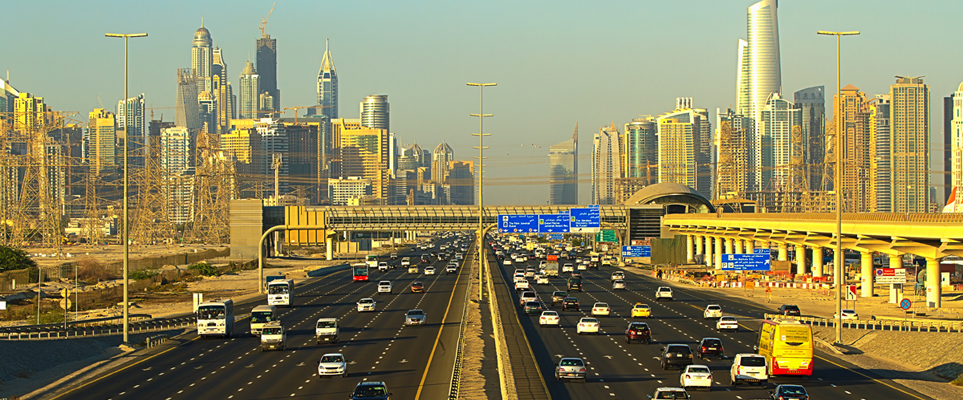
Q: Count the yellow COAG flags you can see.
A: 0